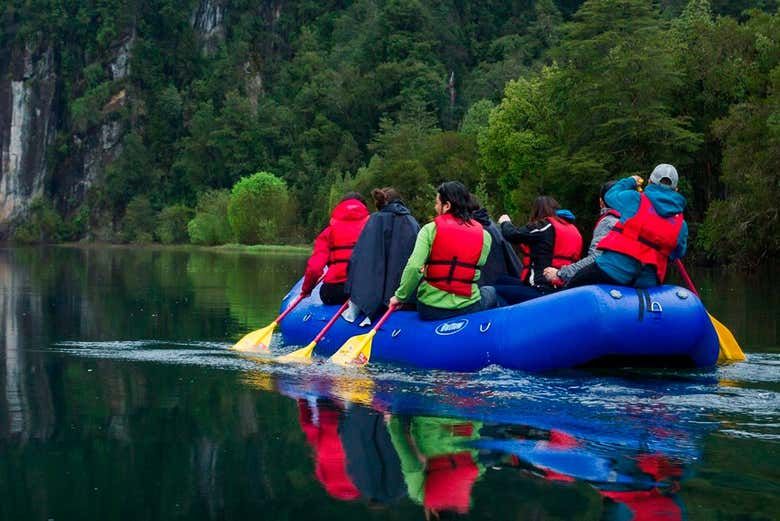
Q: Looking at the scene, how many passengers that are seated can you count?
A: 7